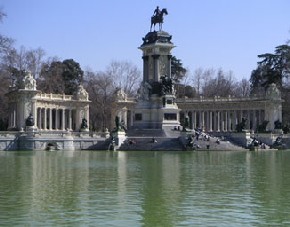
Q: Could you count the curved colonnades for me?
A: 2